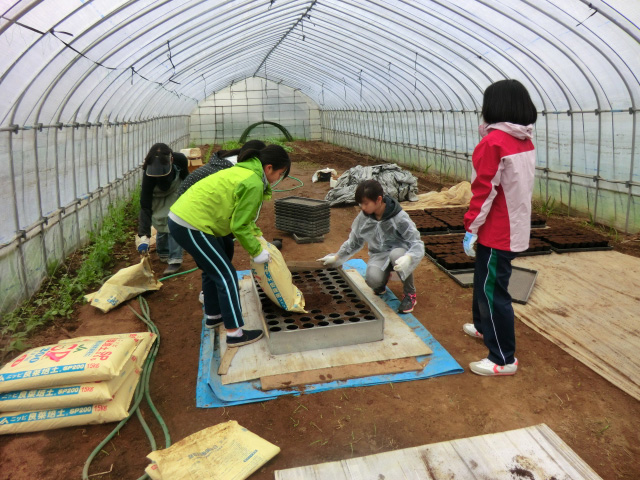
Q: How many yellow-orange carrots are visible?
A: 0